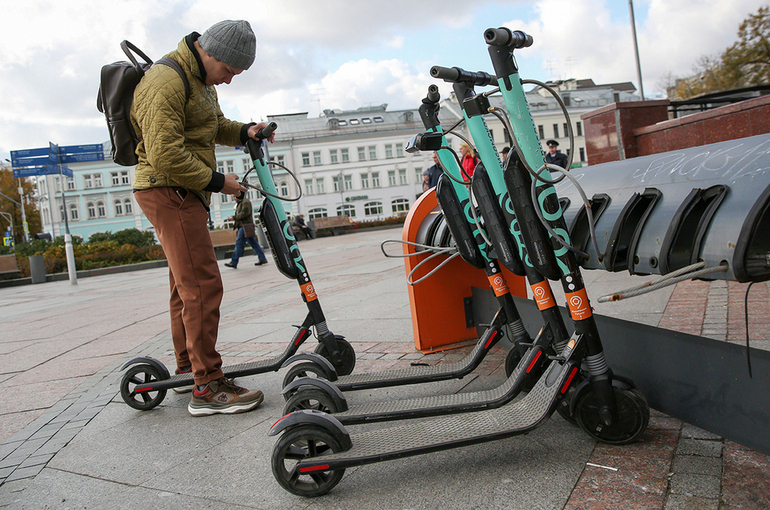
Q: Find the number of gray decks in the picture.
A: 4